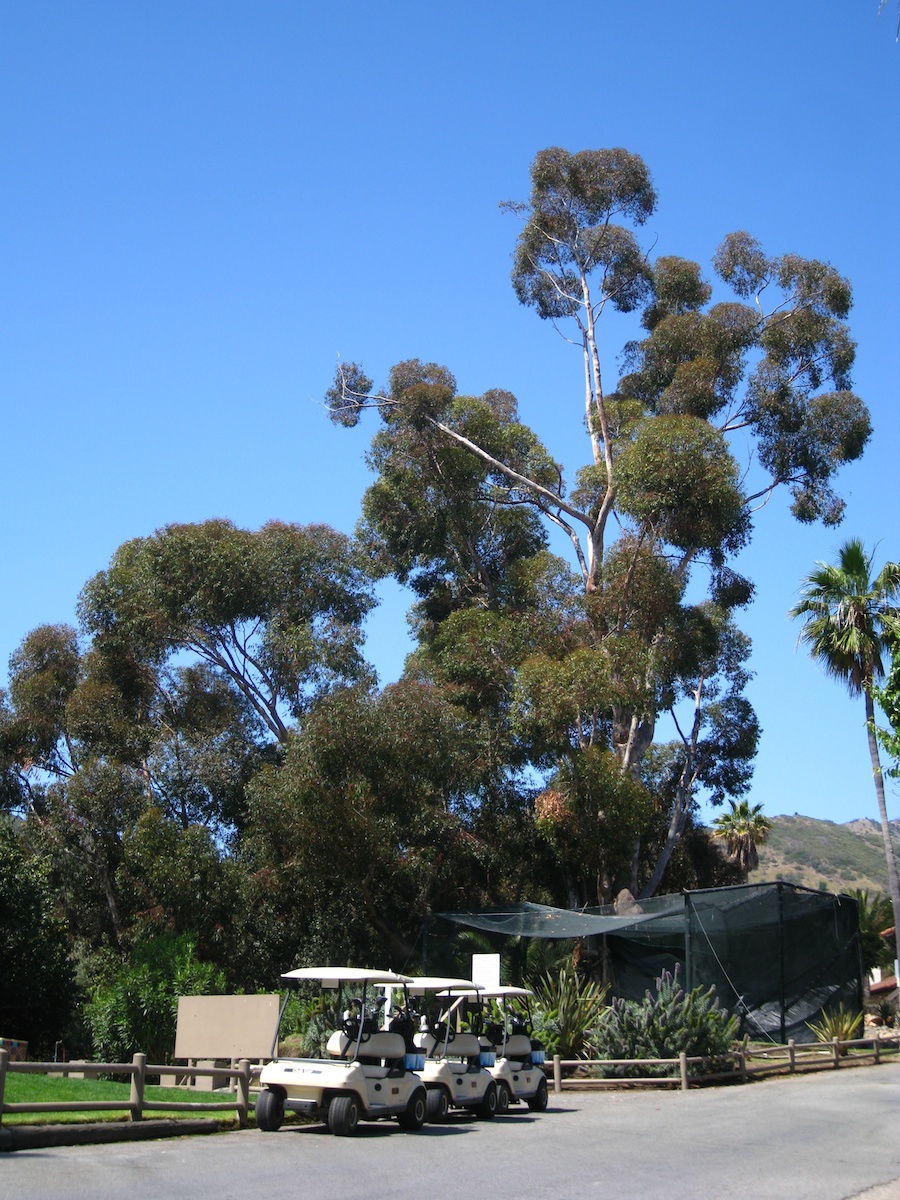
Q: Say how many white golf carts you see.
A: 3